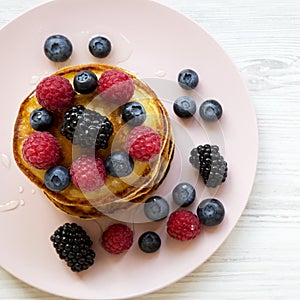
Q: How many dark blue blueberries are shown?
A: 14